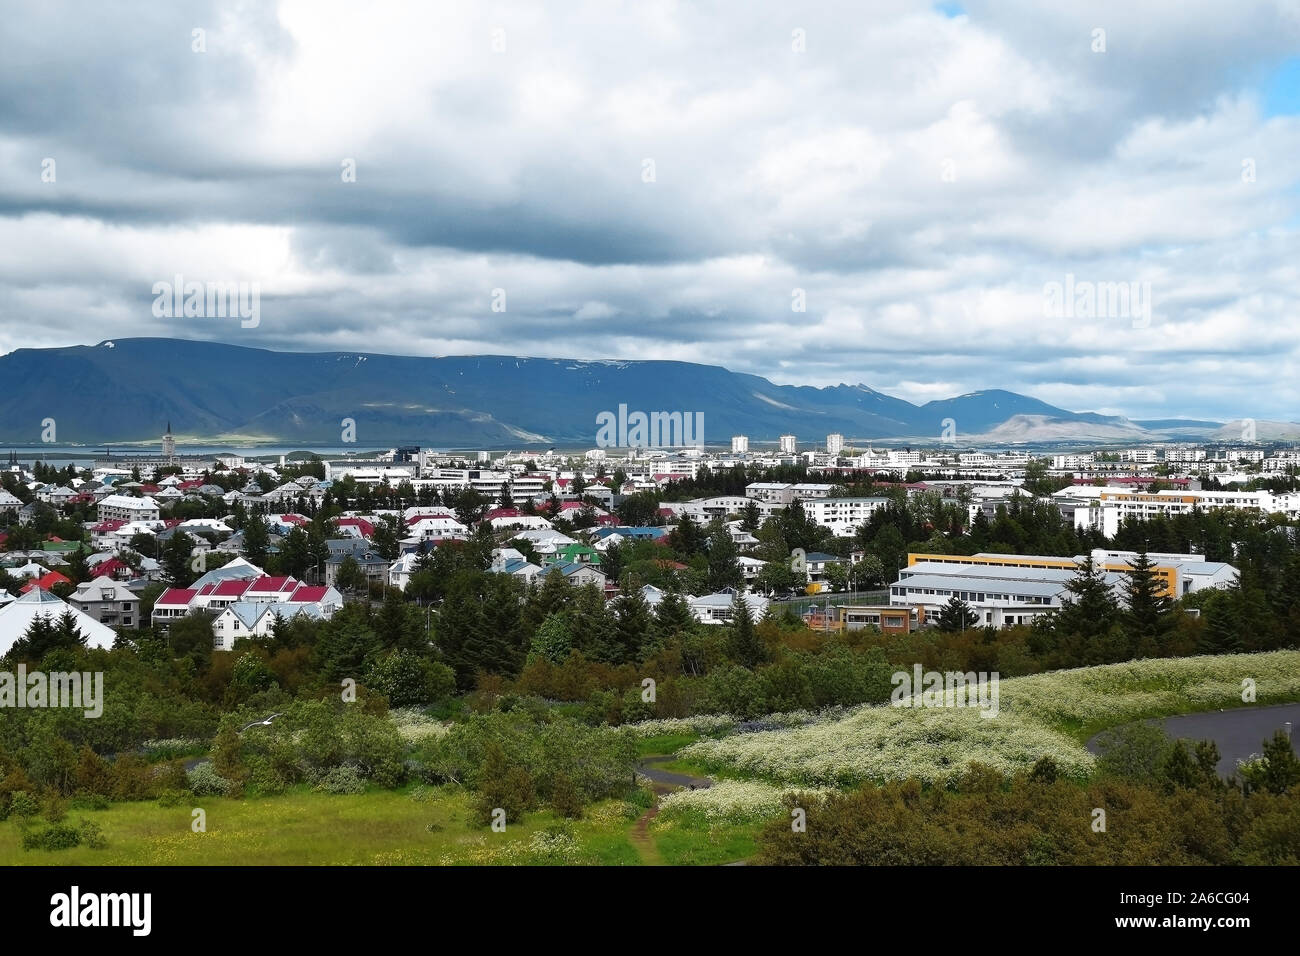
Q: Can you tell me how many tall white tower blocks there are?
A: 3